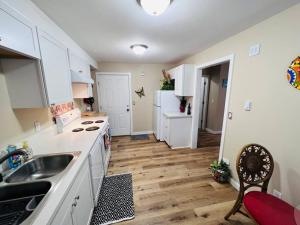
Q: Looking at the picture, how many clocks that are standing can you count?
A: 0